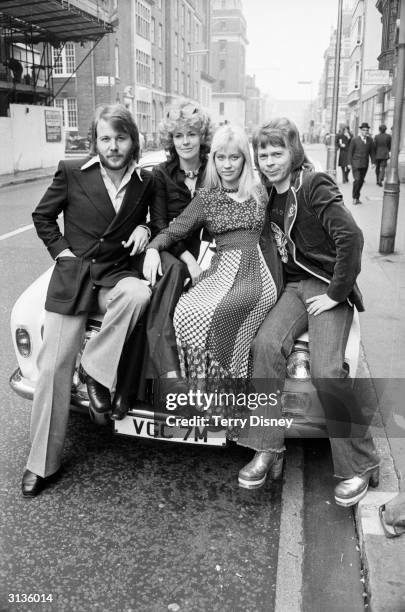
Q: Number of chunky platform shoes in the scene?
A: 2